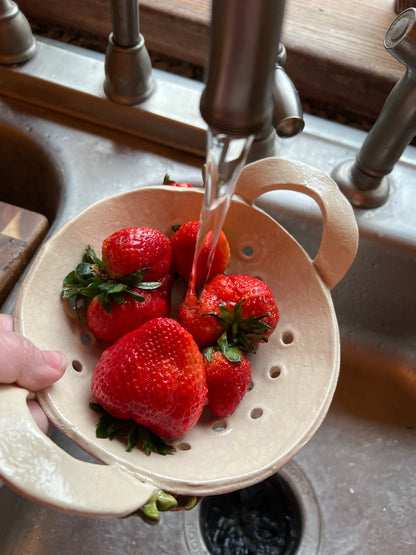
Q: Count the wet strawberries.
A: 6